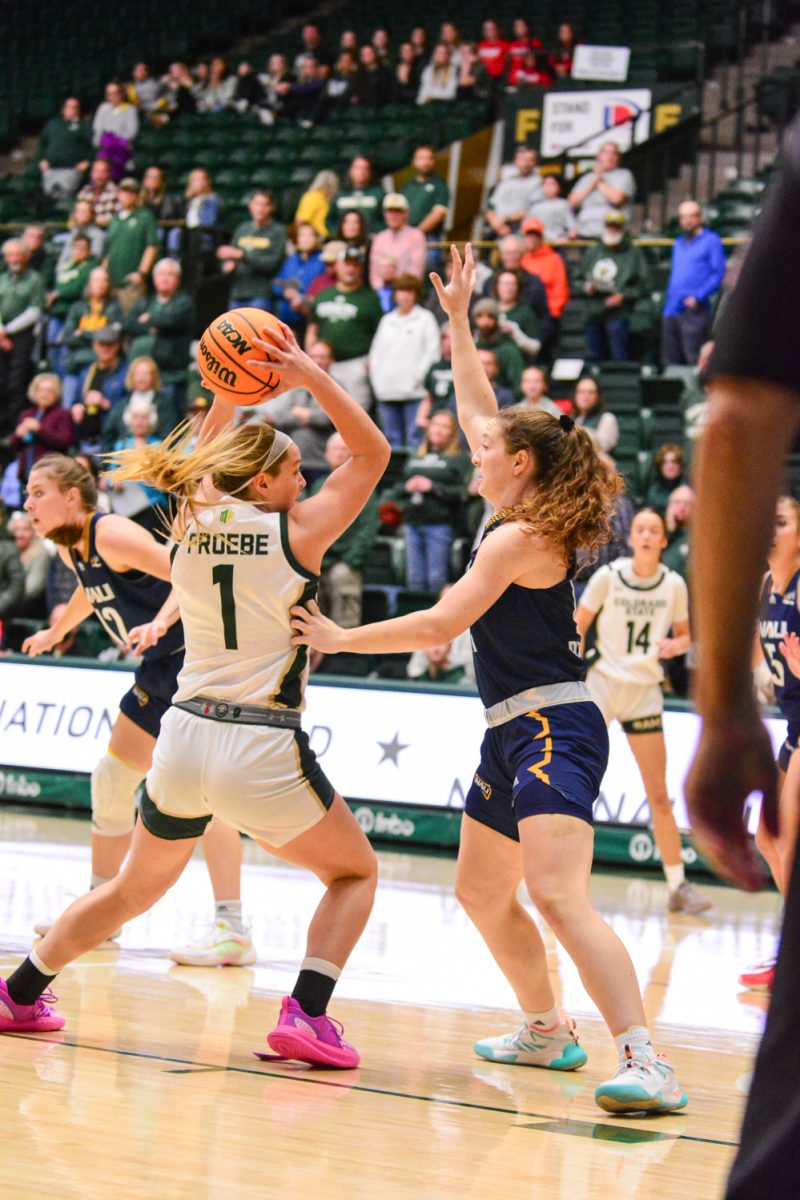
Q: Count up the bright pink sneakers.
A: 2